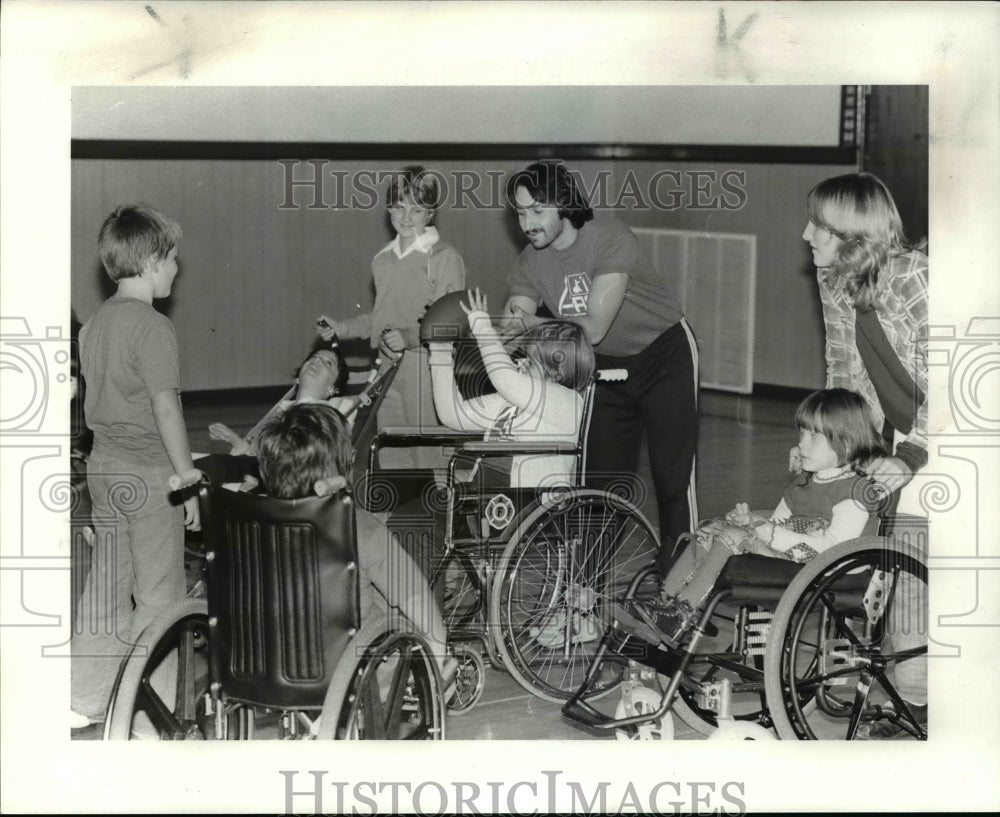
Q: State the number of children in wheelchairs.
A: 4